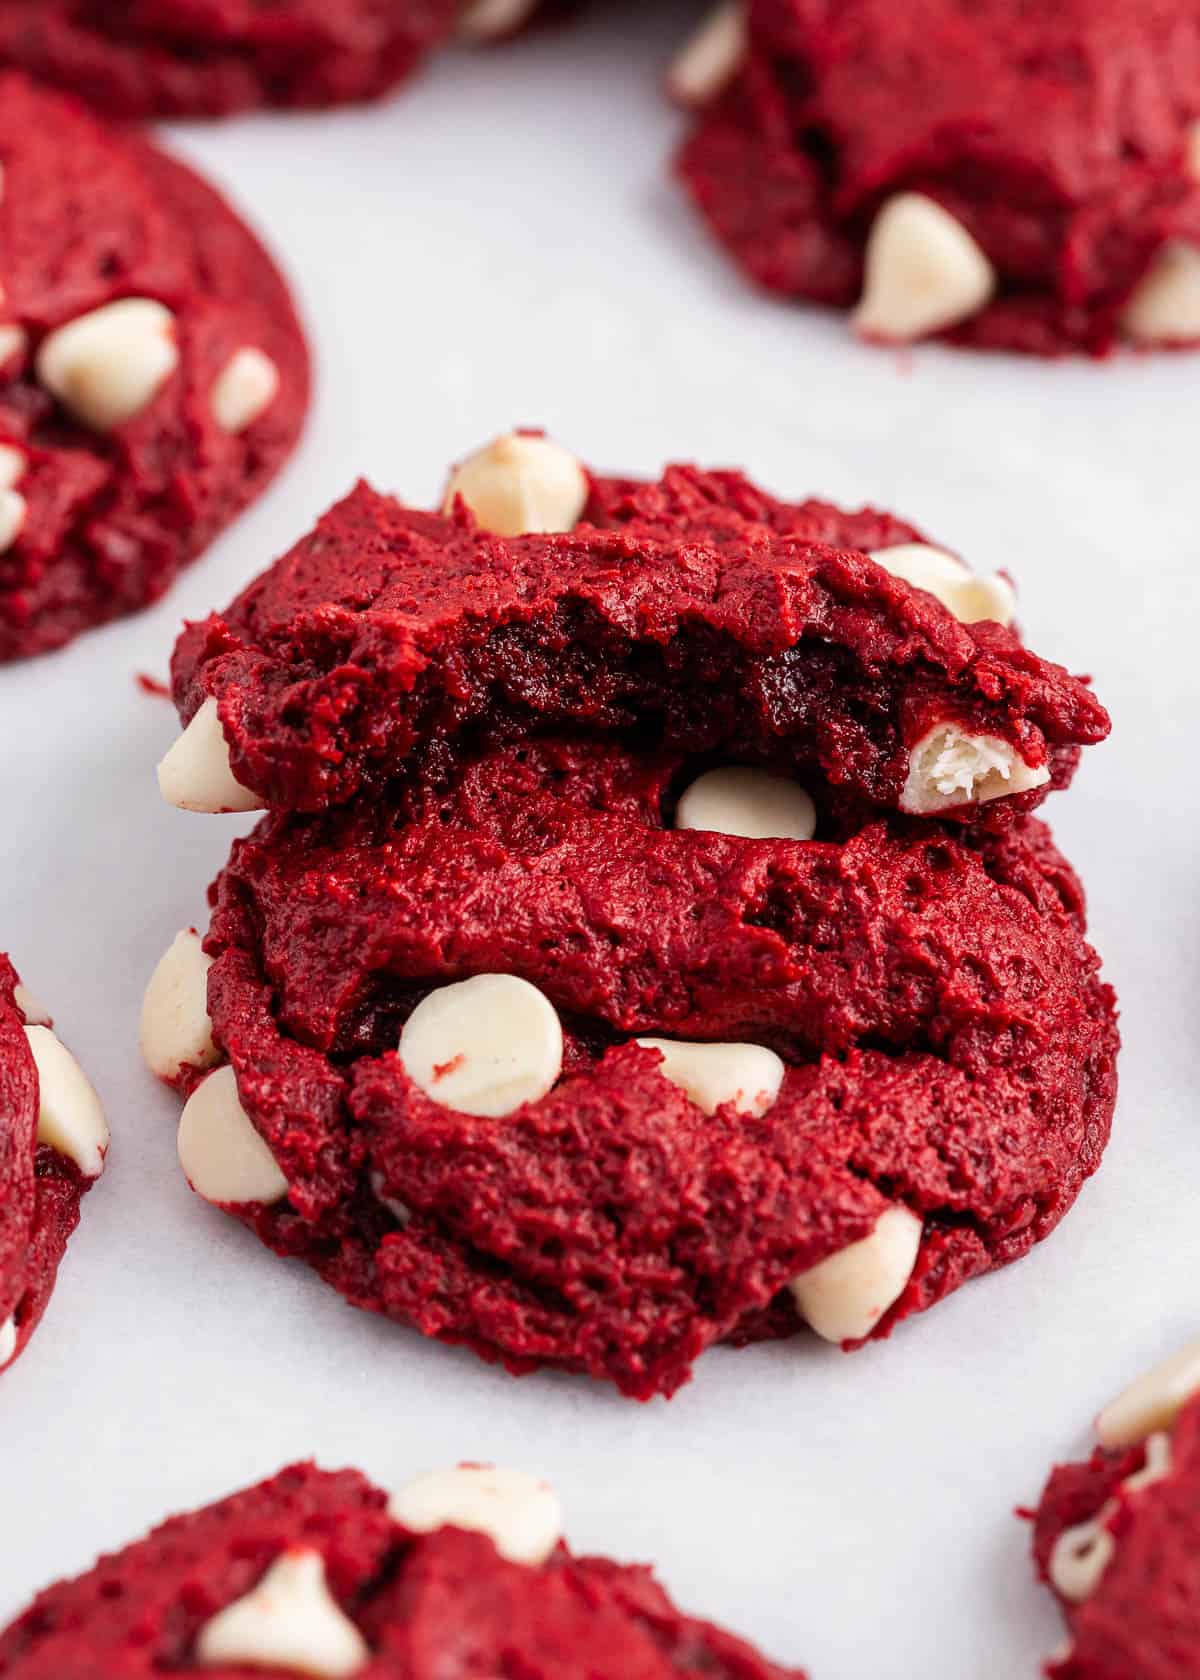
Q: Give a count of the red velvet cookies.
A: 8